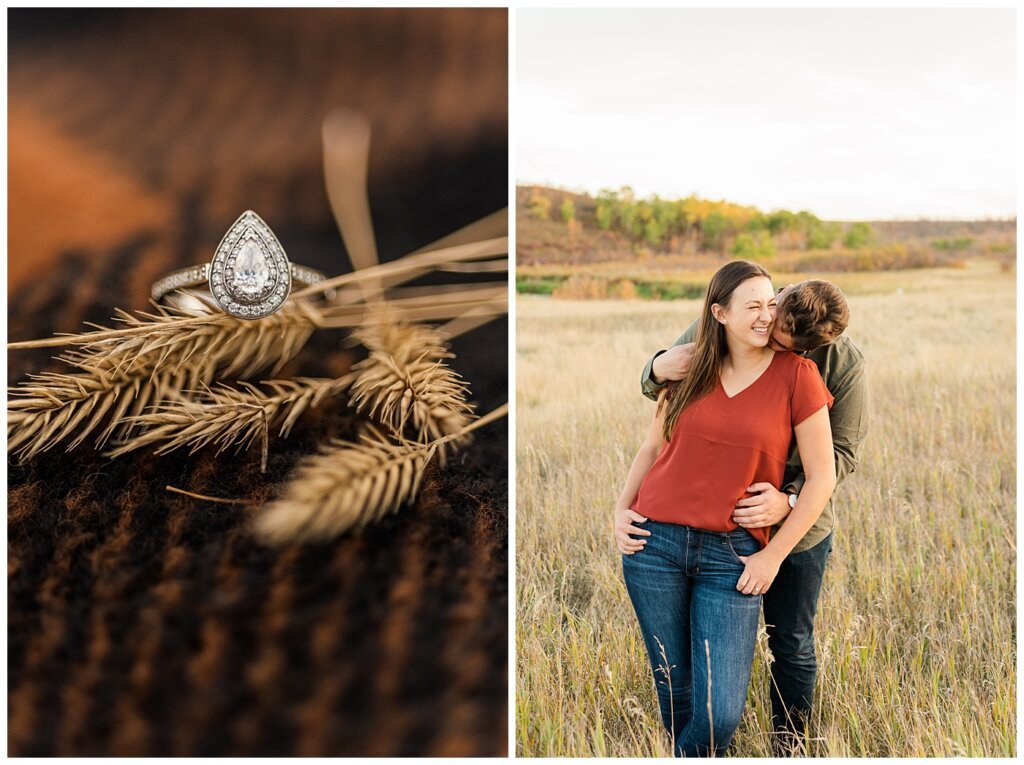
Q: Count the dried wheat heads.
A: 5